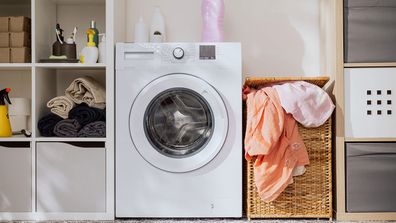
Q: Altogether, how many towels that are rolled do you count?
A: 6